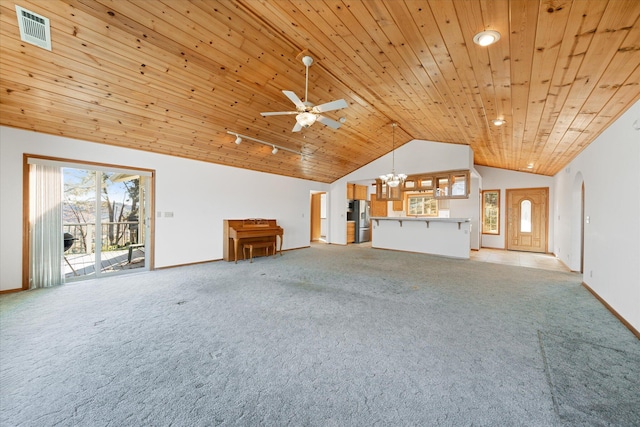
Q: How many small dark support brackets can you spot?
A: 4